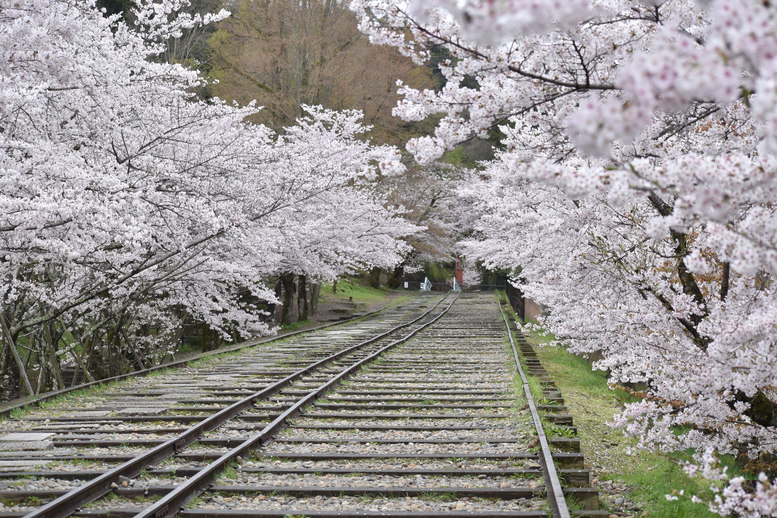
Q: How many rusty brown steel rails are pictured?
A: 4